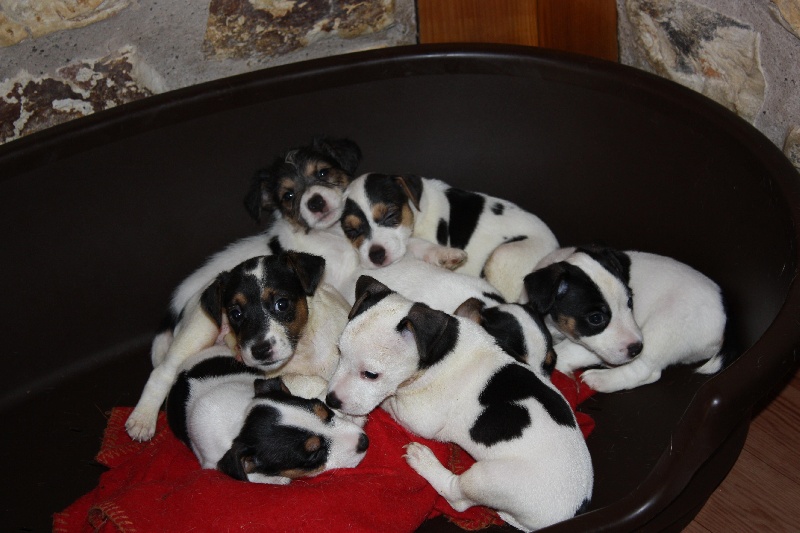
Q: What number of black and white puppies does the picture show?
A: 7